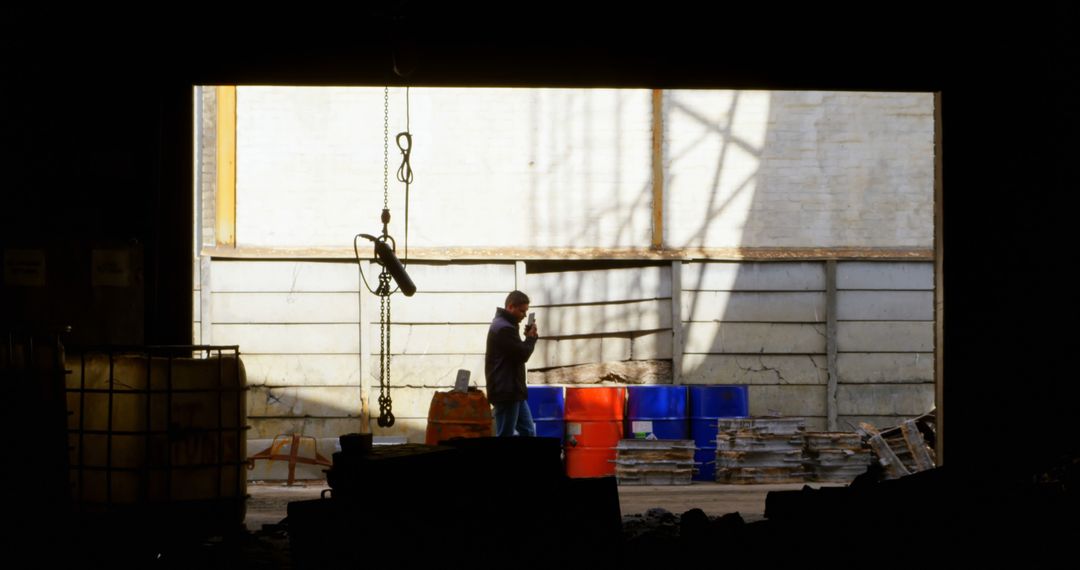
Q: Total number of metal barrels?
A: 5